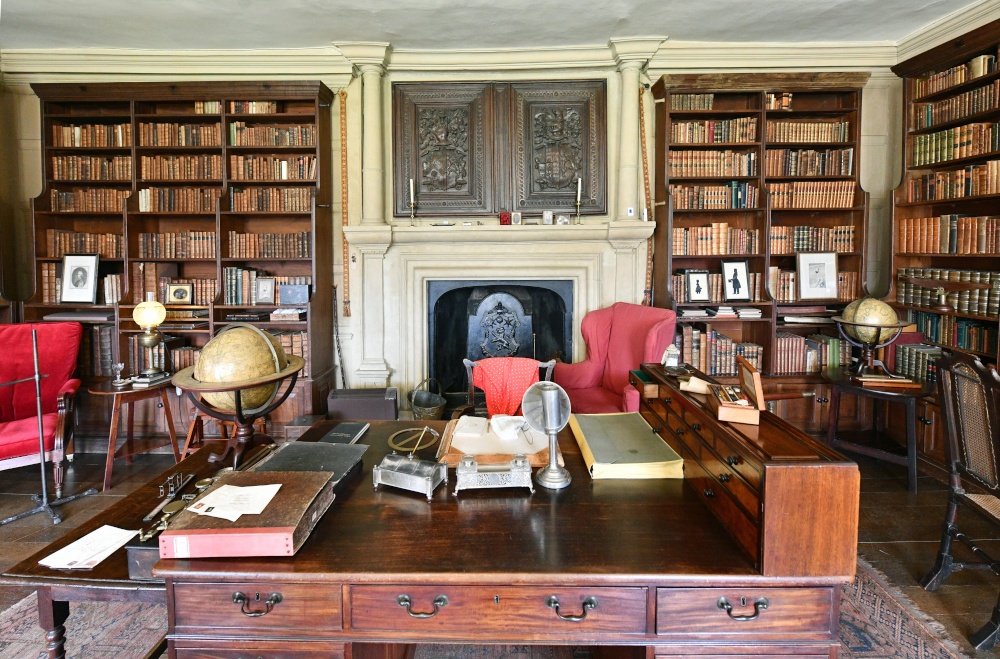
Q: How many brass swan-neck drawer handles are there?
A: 4